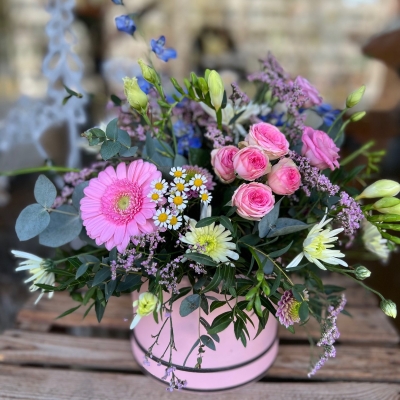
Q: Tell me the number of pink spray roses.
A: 5